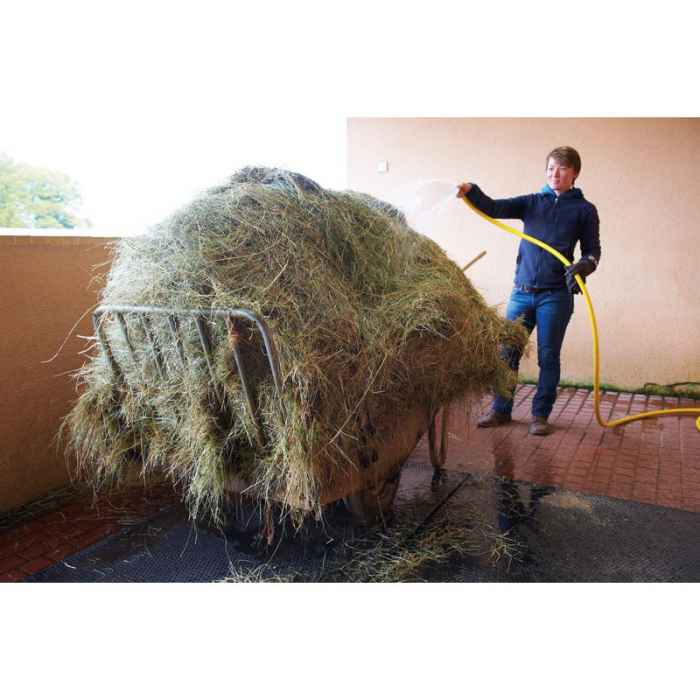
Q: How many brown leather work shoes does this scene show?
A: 2